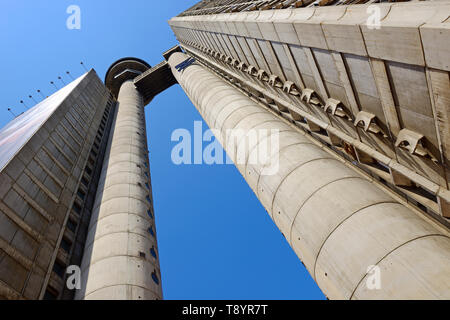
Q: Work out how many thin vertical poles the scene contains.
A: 8